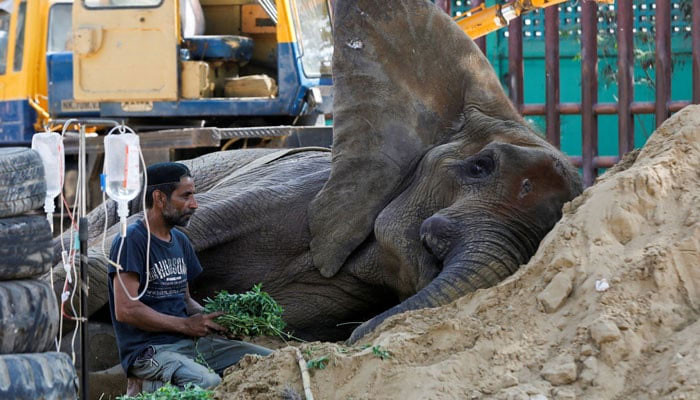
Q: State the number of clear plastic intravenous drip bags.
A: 2